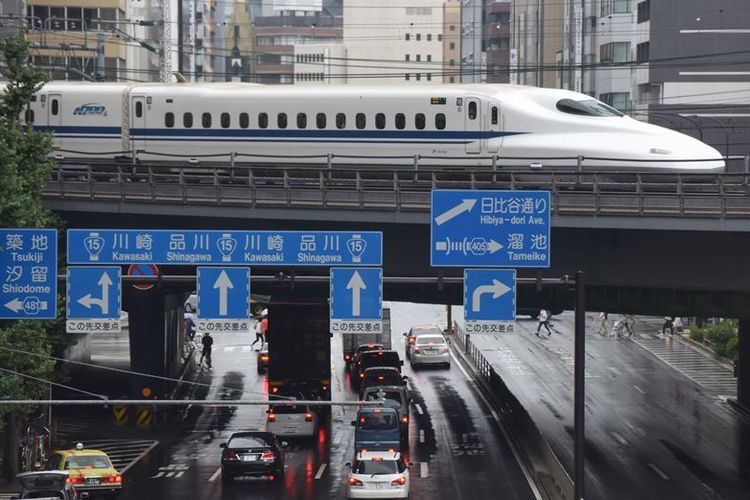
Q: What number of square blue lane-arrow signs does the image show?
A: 4